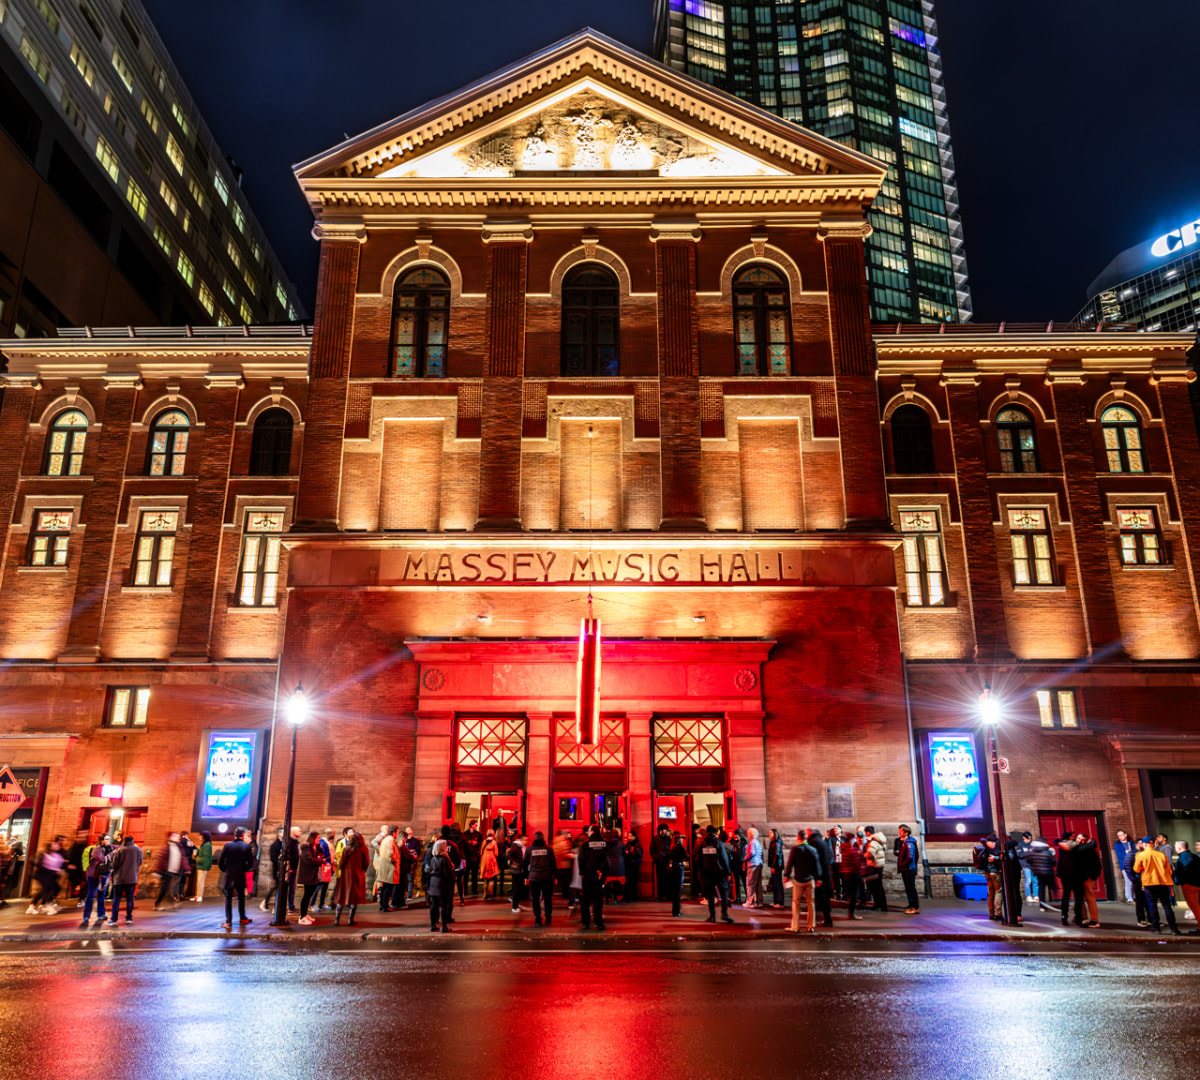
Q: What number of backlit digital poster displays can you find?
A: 2